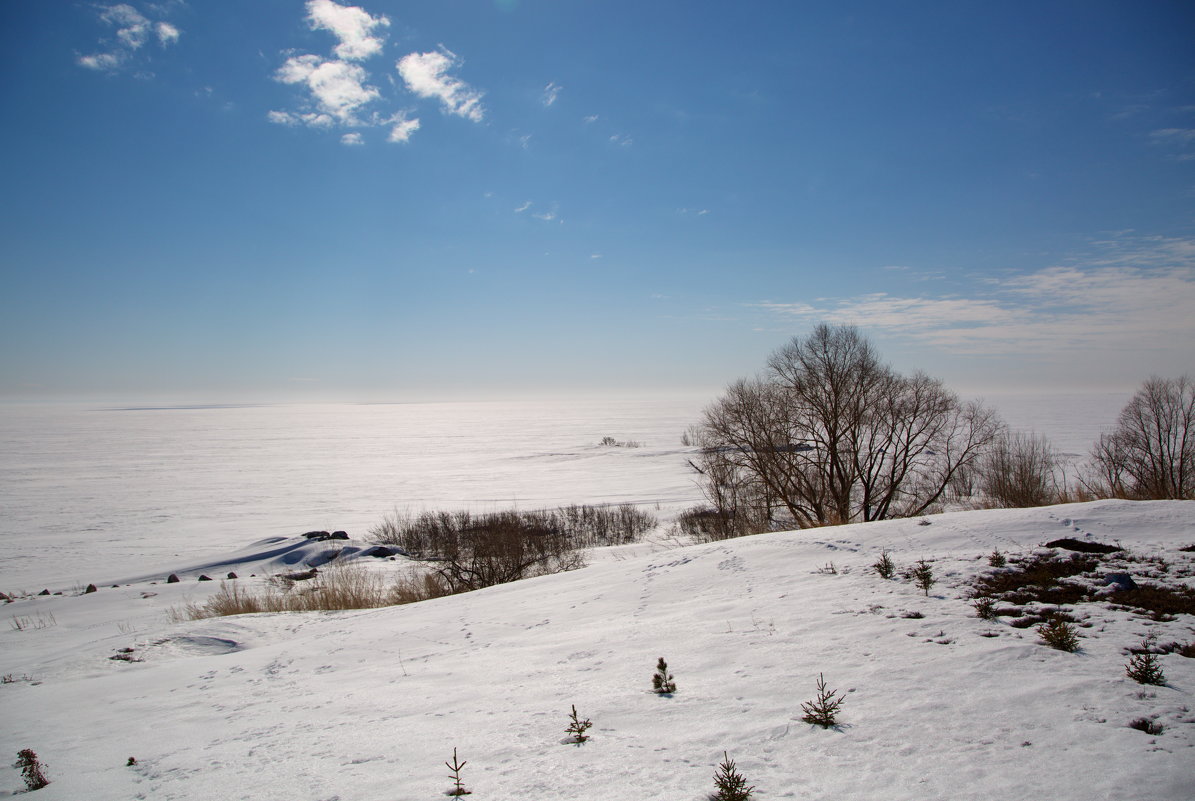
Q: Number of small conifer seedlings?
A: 11